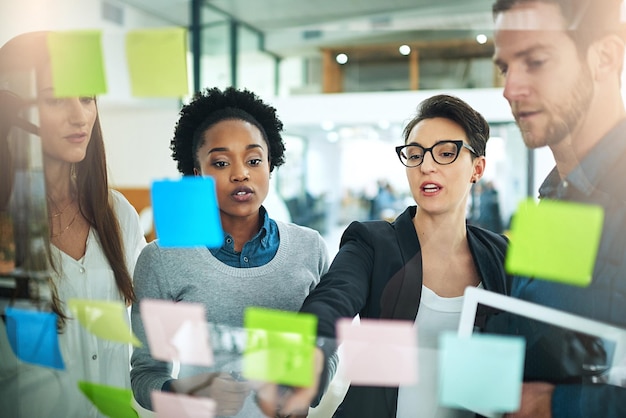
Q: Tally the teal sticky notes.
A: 1